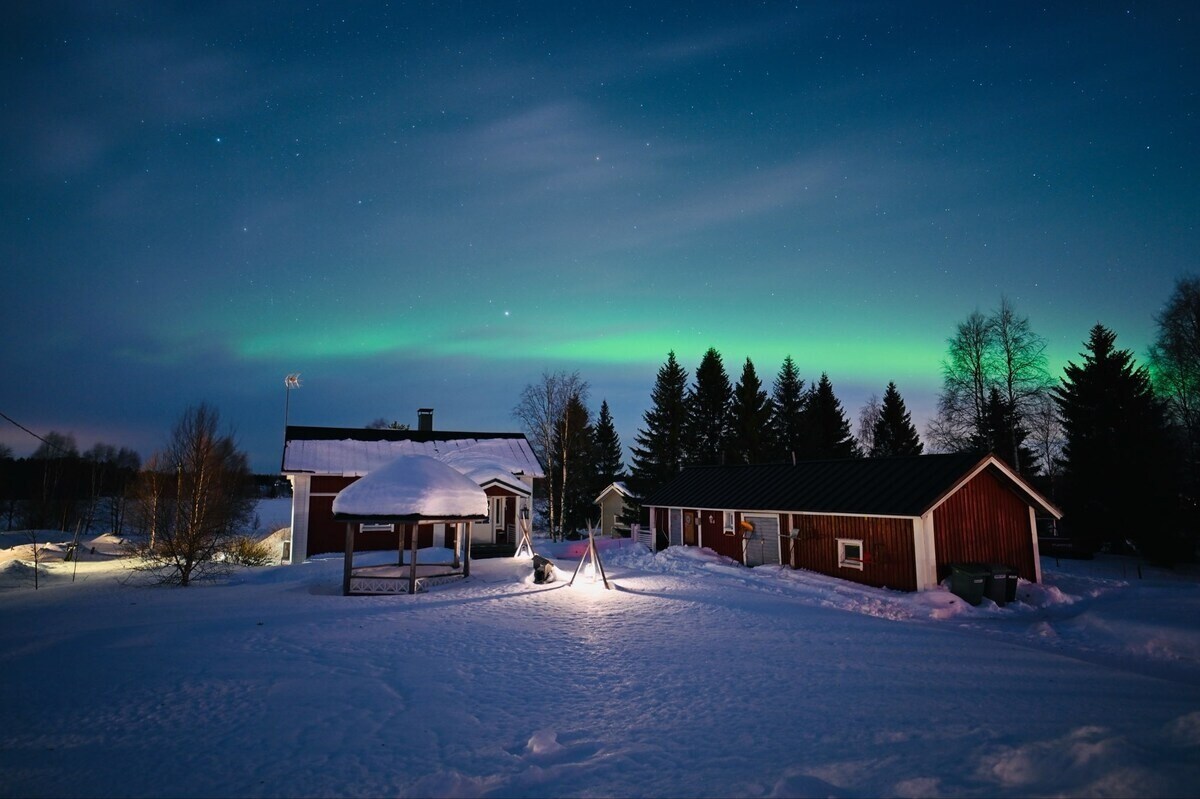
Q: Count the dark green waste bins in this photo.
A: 3